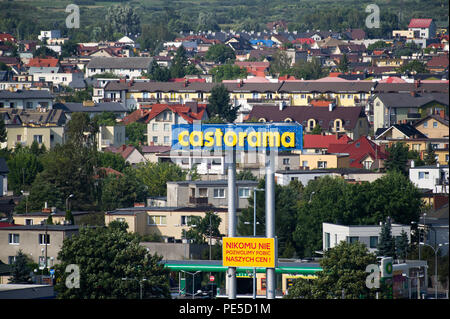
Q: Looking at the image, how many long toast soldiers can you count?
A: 0